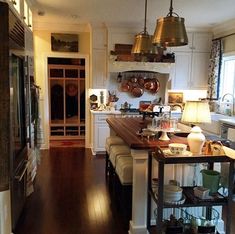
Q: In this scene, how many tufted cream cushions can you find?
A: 3